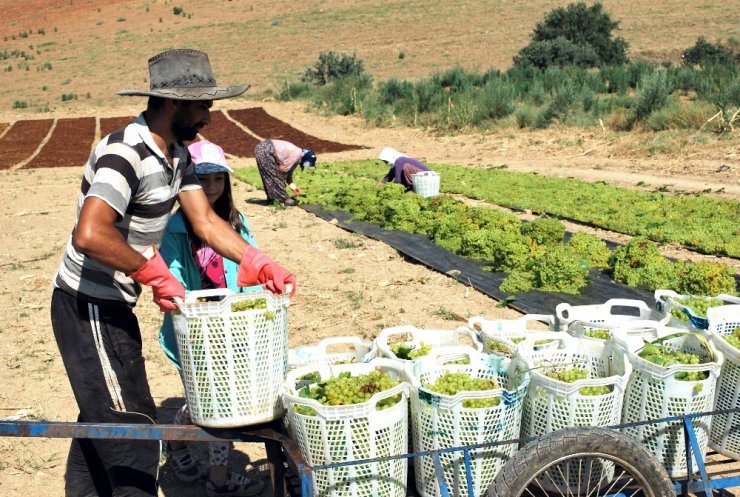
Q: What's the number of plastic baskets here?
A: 12